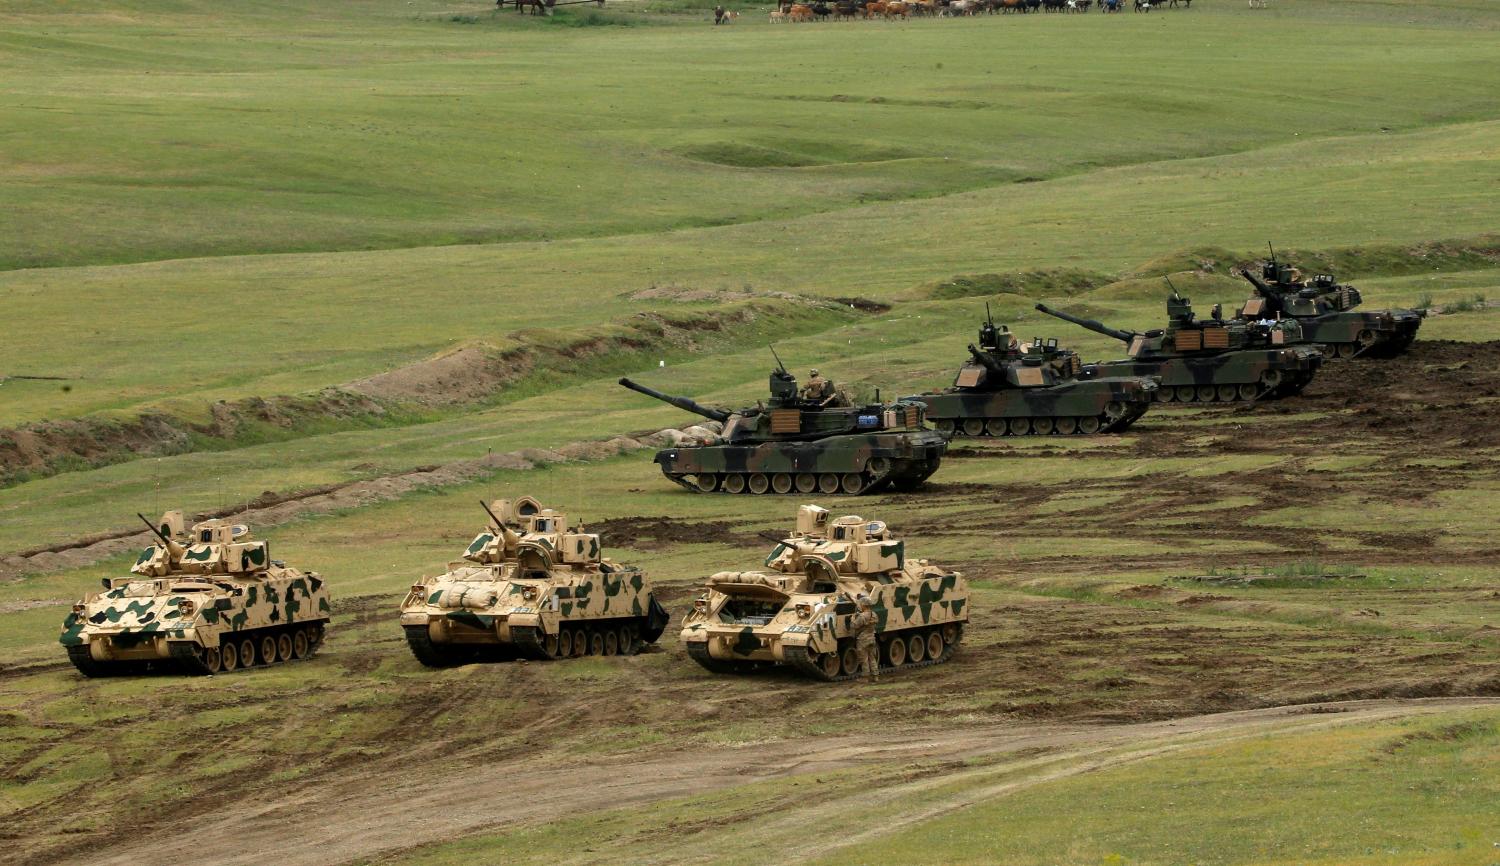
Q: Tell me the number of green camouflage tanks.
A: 4